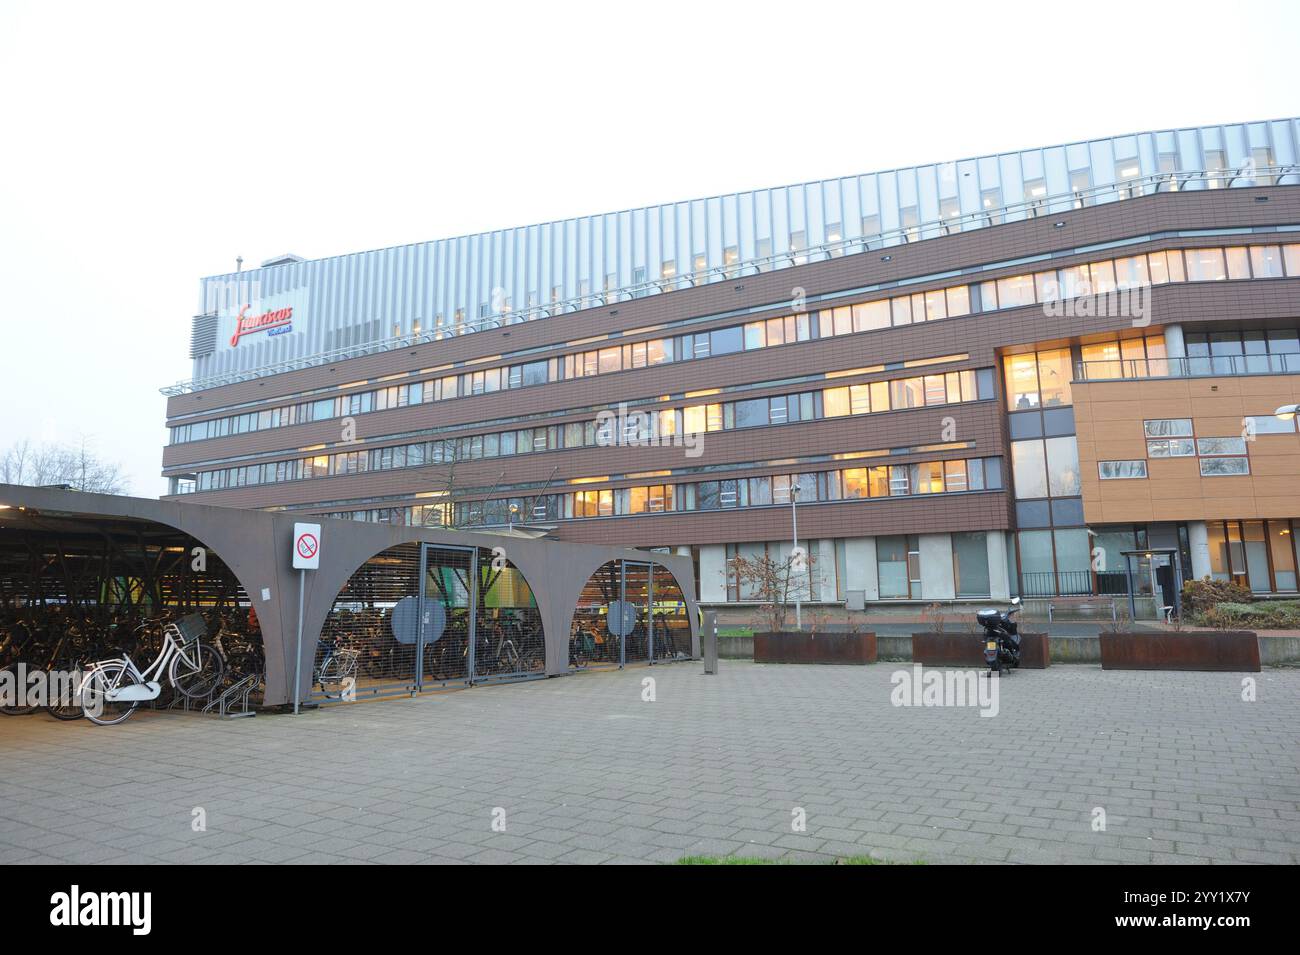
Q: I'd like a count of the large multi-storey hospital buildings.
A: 1